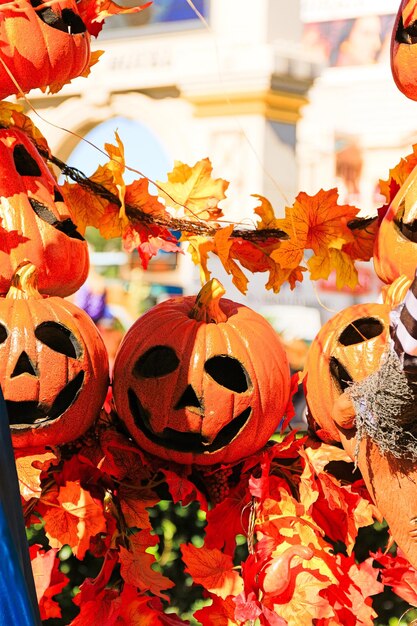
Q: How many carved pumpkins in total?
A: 7